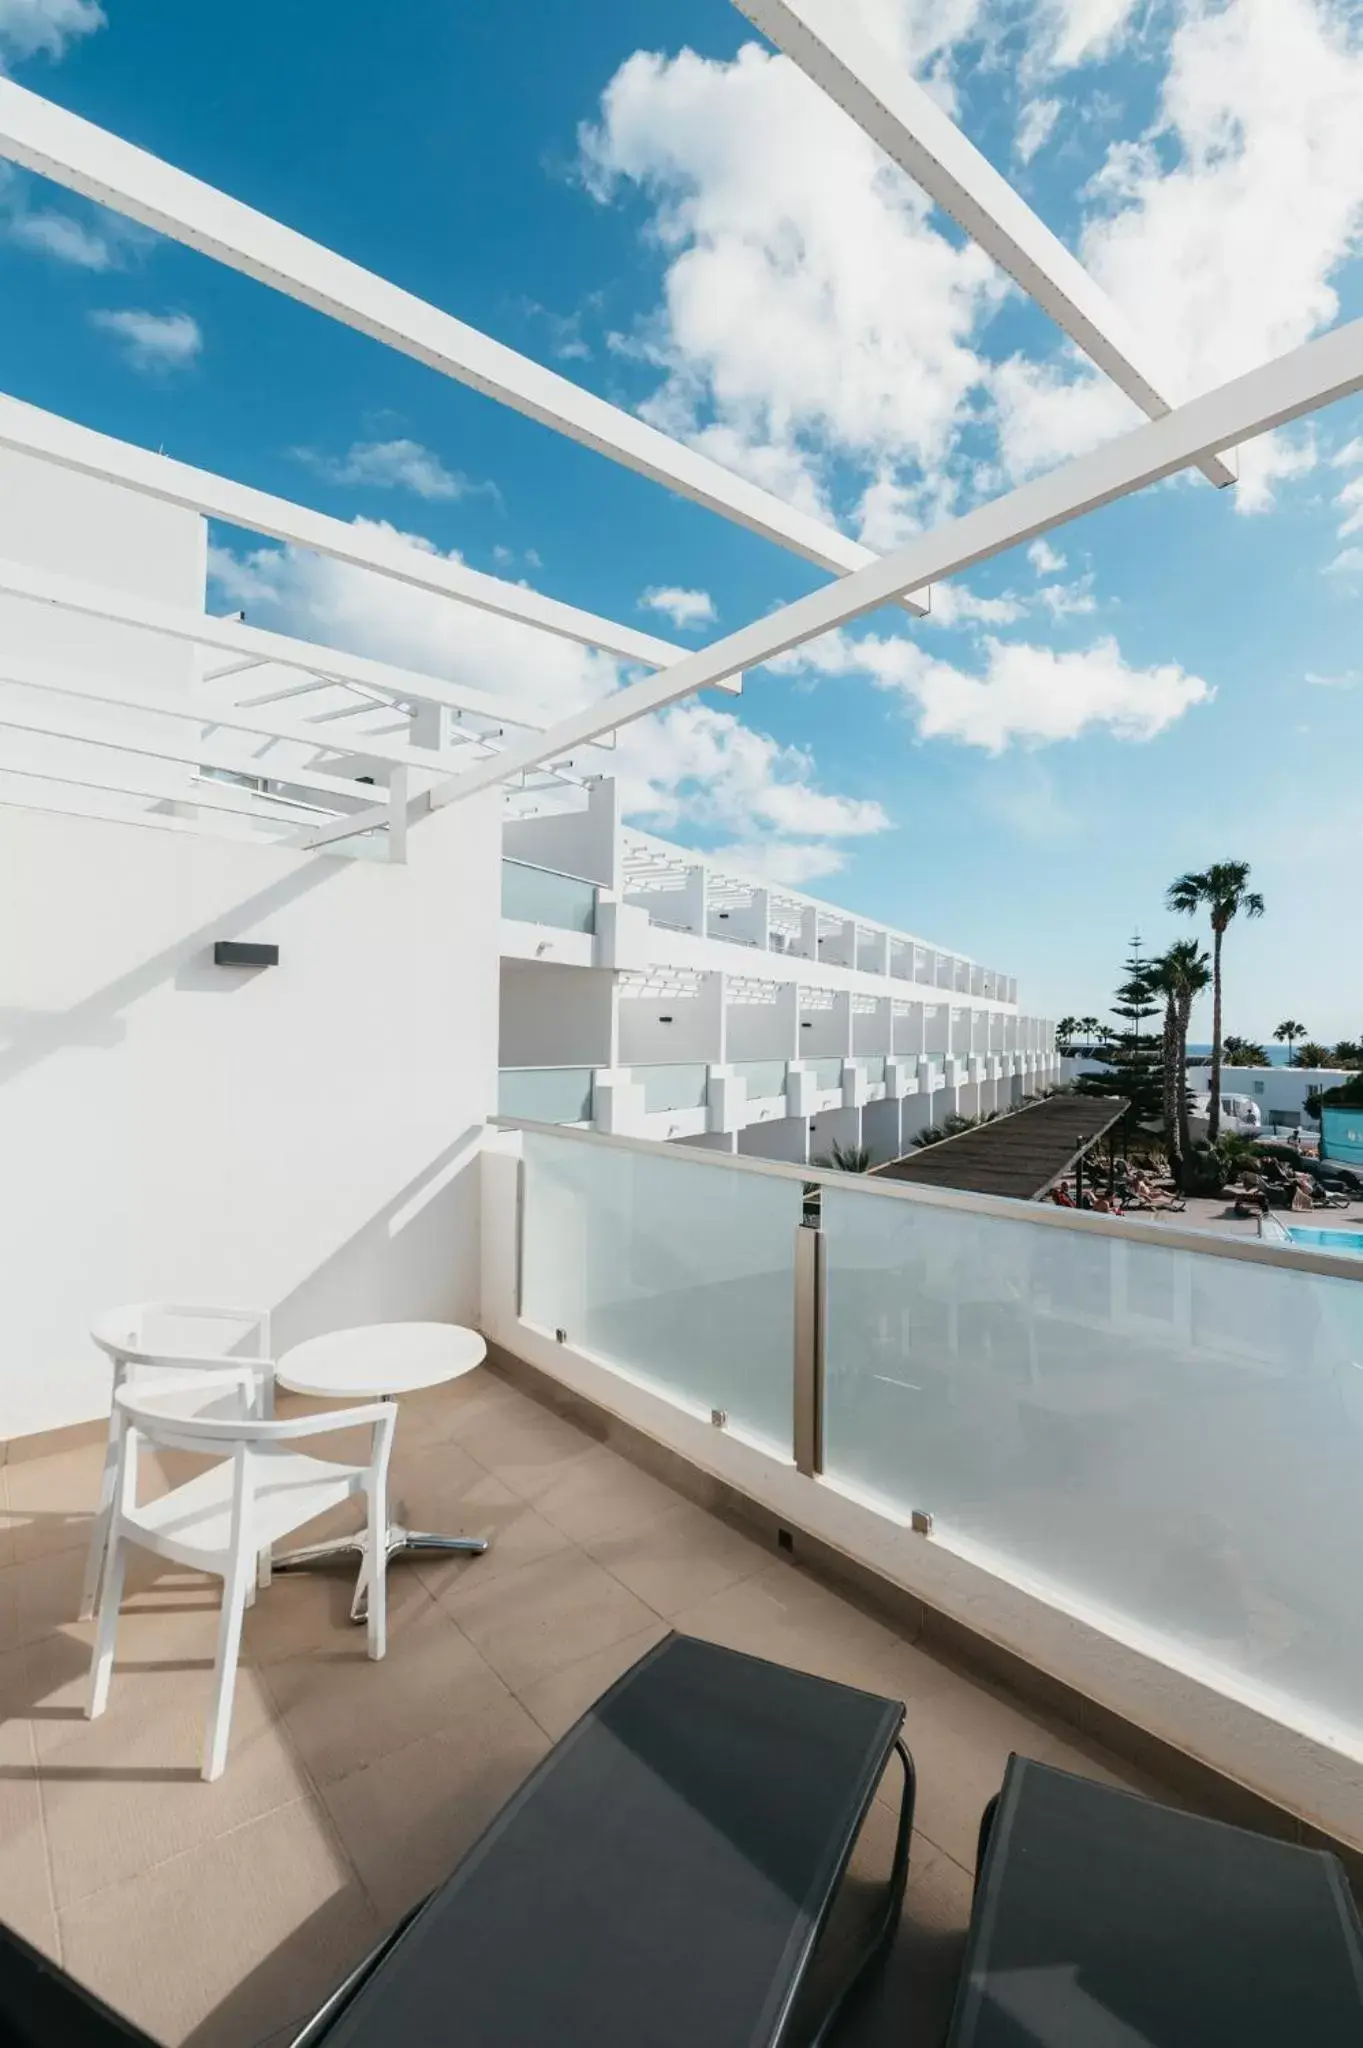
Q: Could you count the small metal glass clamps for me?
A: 3